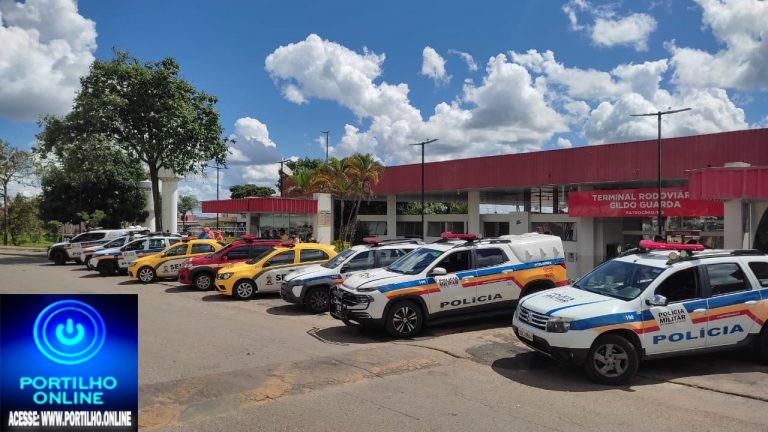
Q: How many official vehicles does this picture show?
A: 9